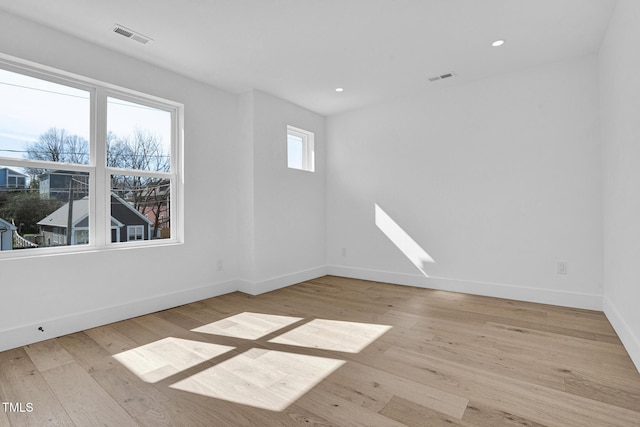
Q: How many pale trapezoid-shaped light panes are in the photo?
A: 4